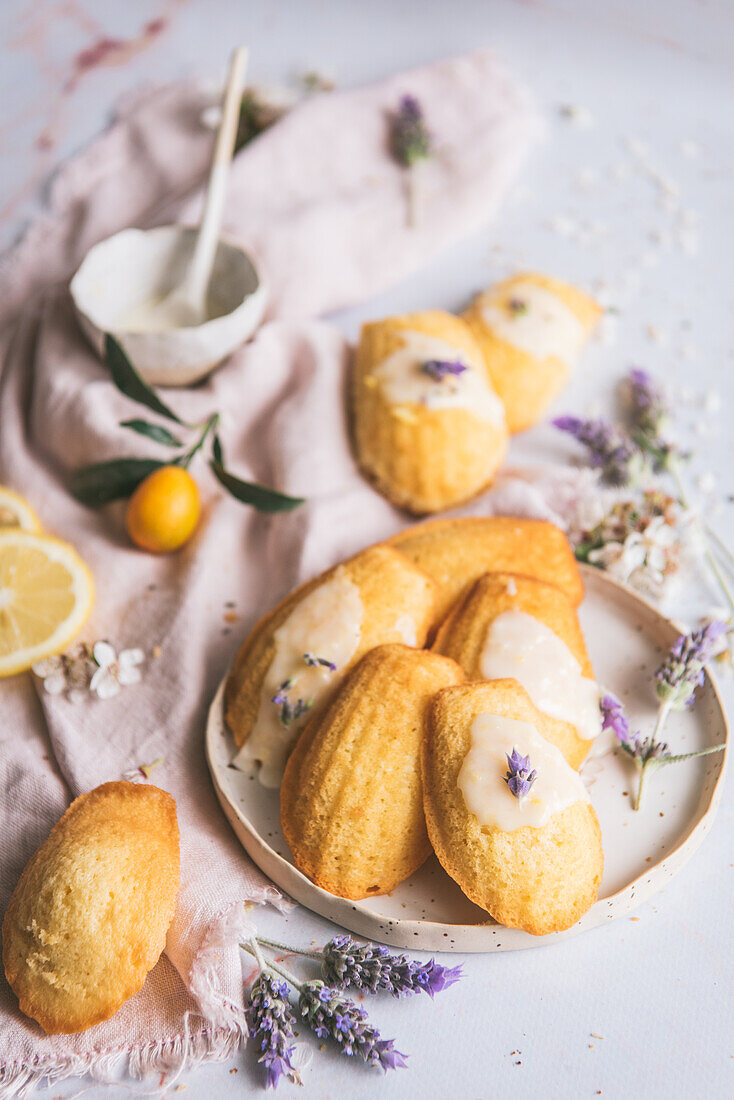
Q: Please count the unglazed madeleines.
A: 3